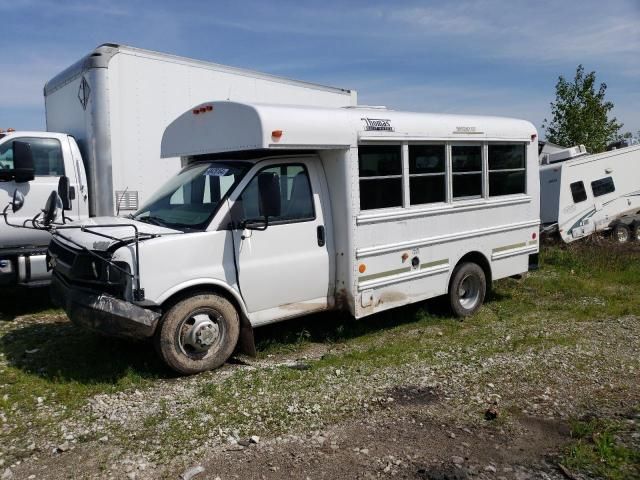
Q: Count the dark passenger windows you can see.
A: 4